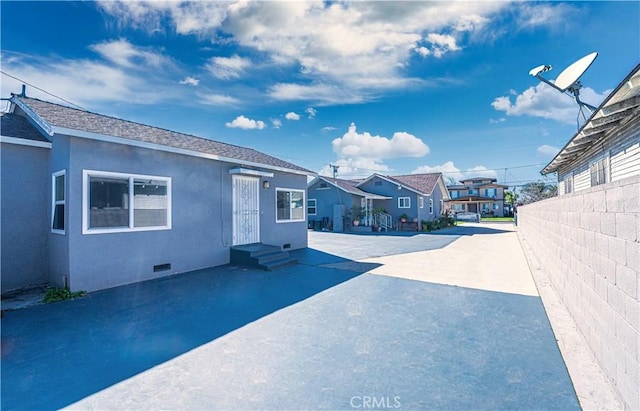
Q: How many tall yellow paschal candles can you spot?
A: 0